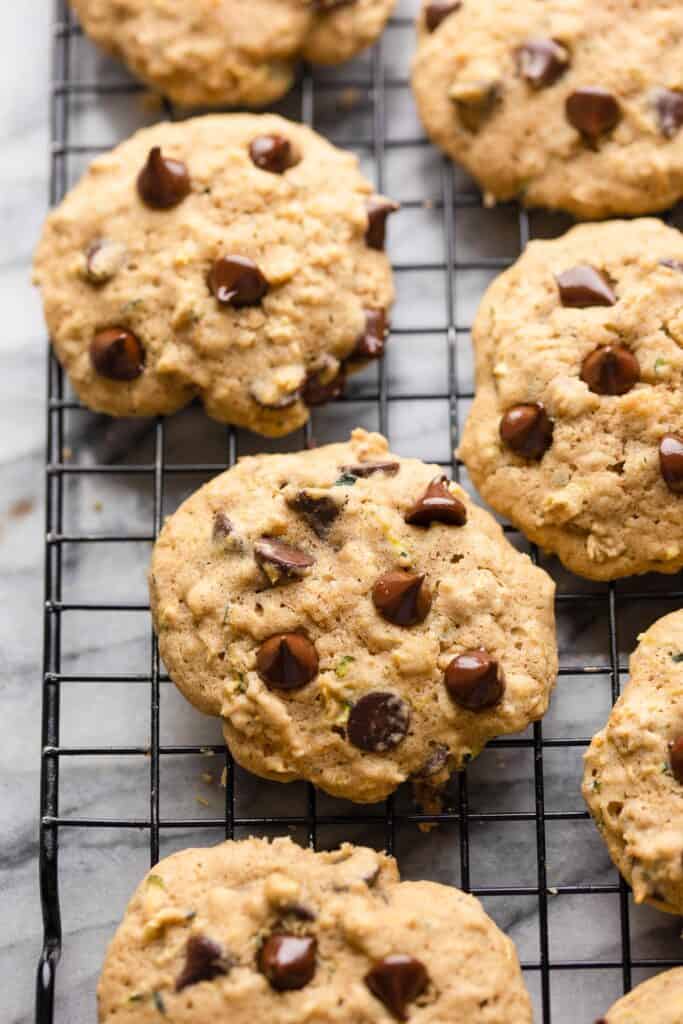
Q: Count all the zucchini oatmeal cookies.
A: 8